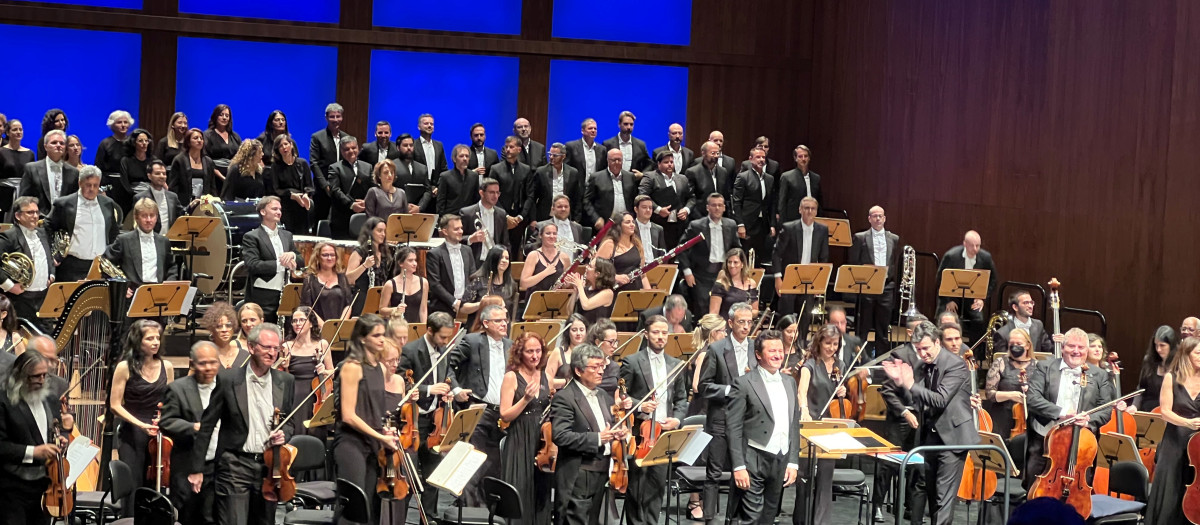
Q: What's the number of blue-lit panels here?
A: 8